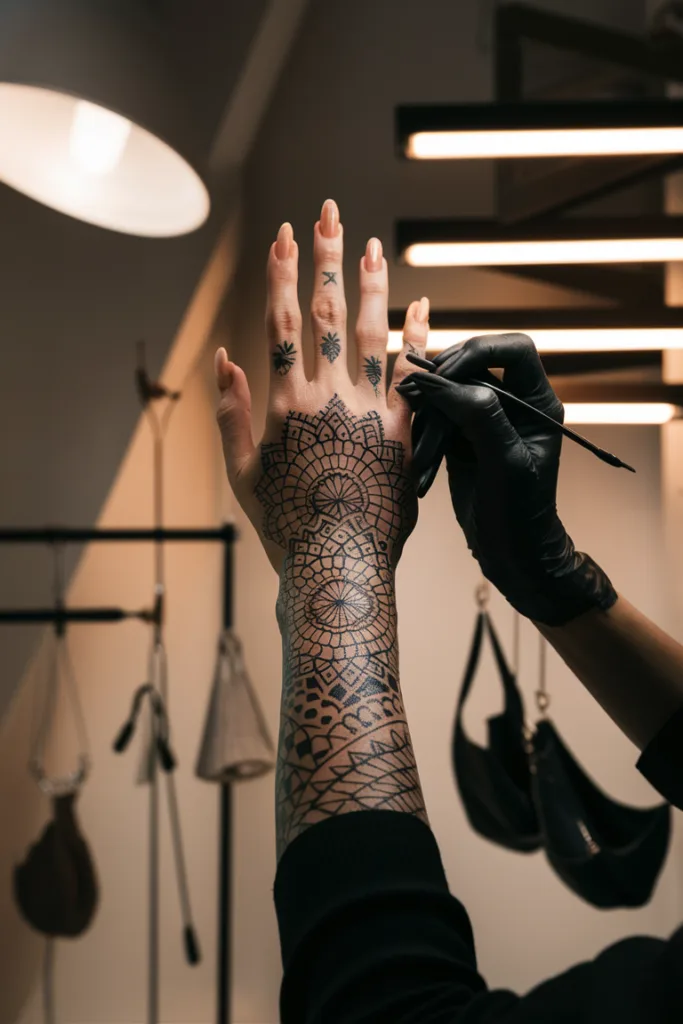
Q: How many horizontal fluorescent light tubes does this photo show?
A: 4